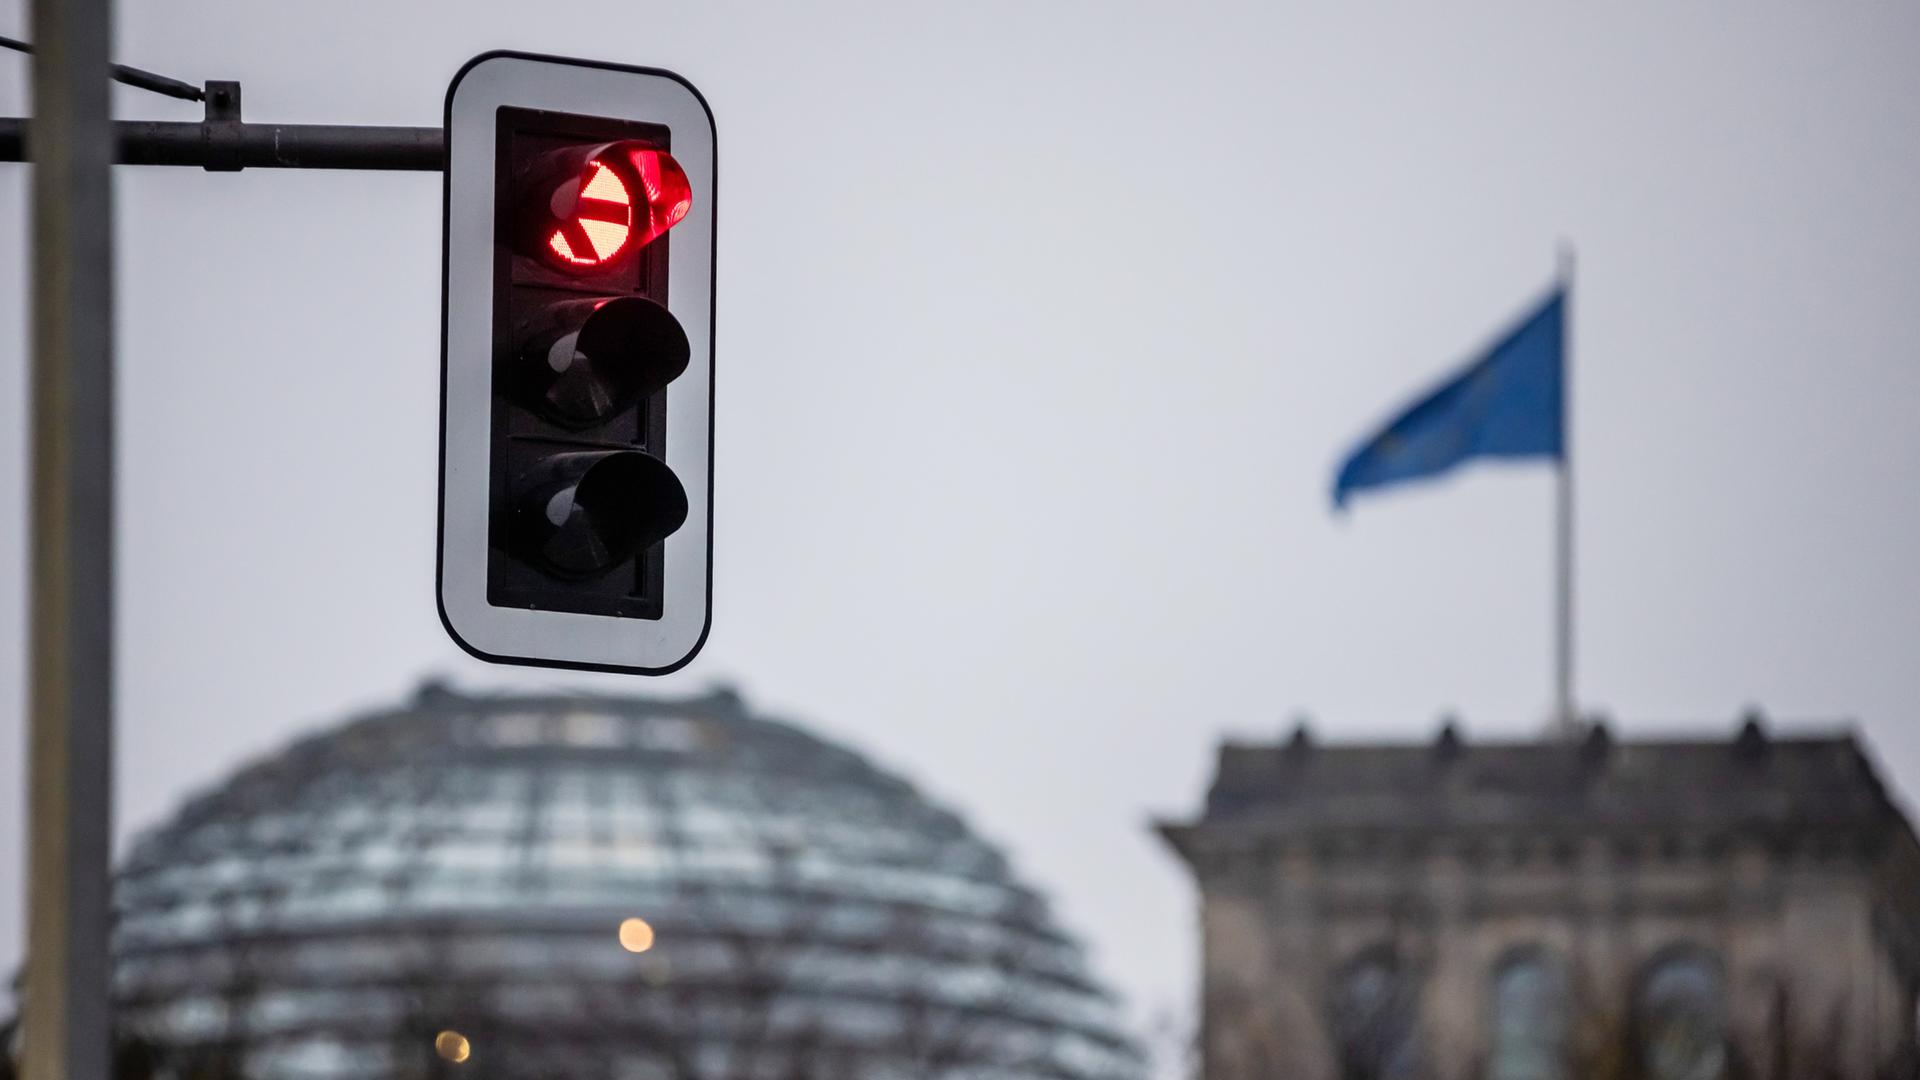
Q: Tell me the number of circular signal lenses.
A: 3